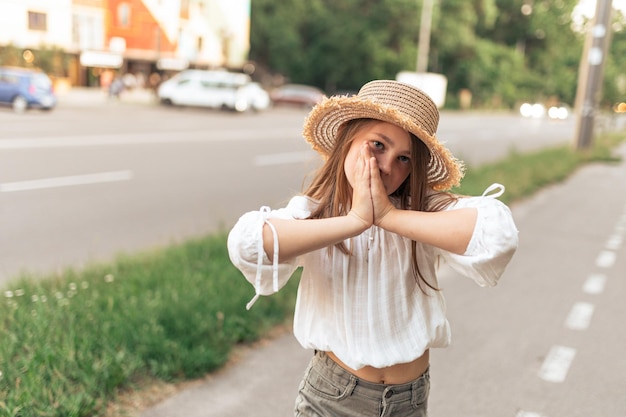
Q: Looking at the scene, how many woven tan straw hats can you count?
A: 1